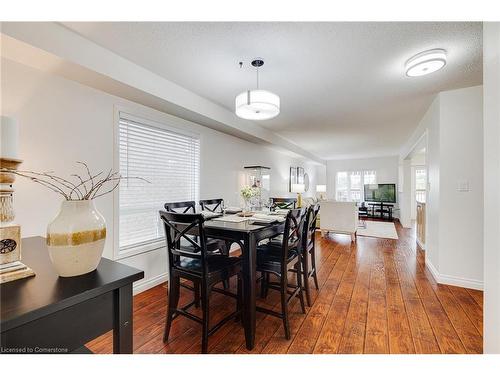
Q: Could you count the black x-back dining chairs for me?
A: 6